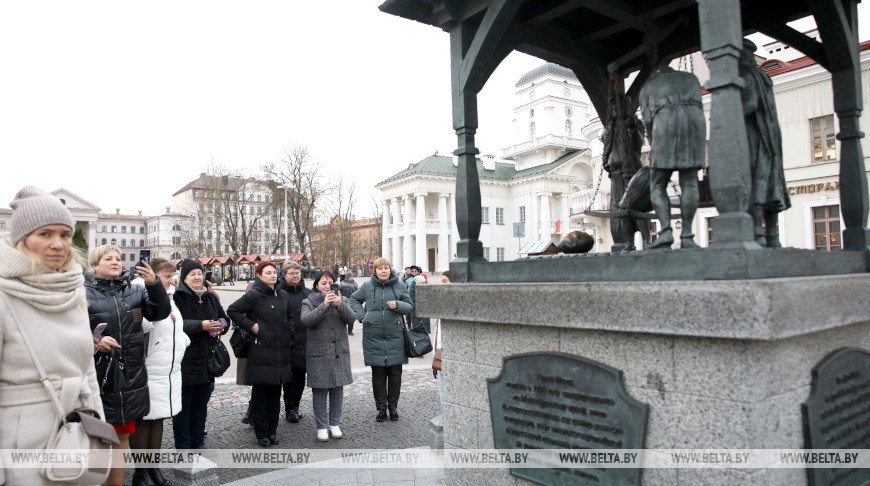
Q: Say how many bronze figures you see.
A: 3